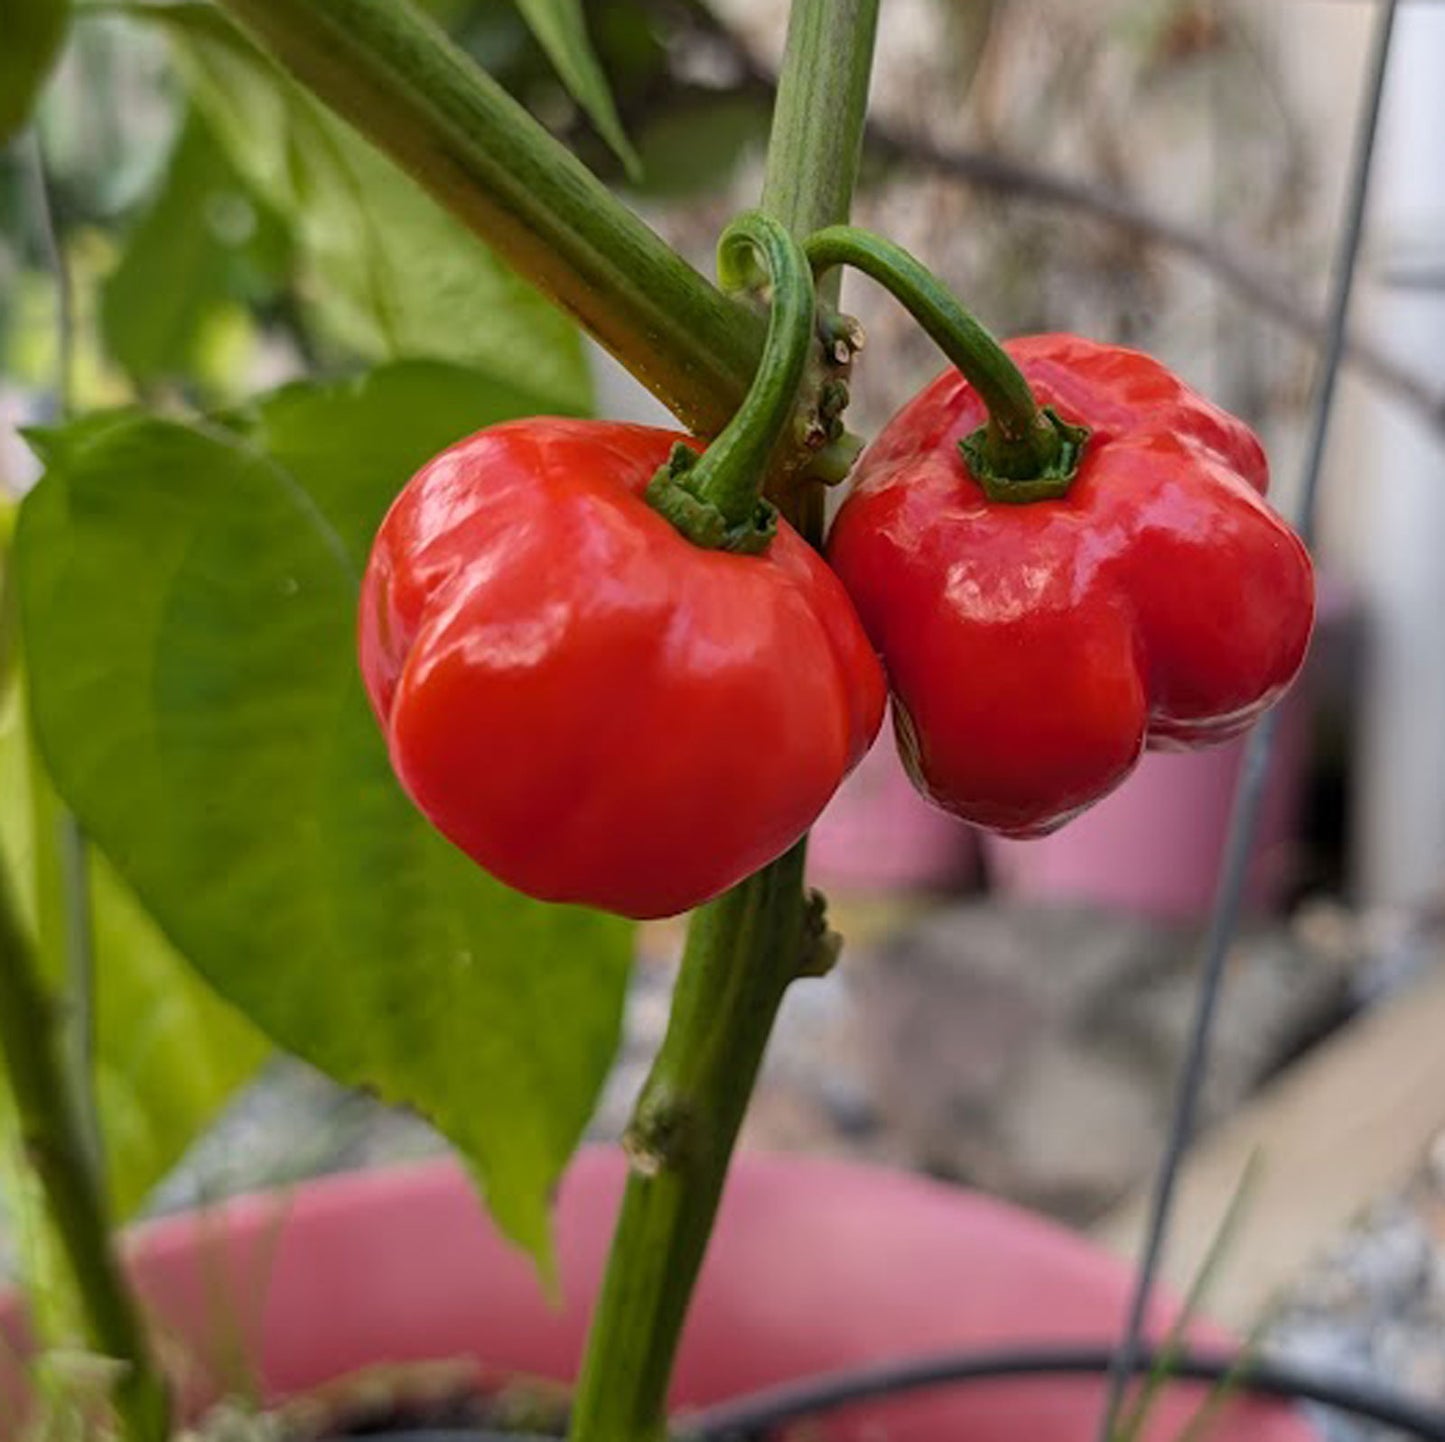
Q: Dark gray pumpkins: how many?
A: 0